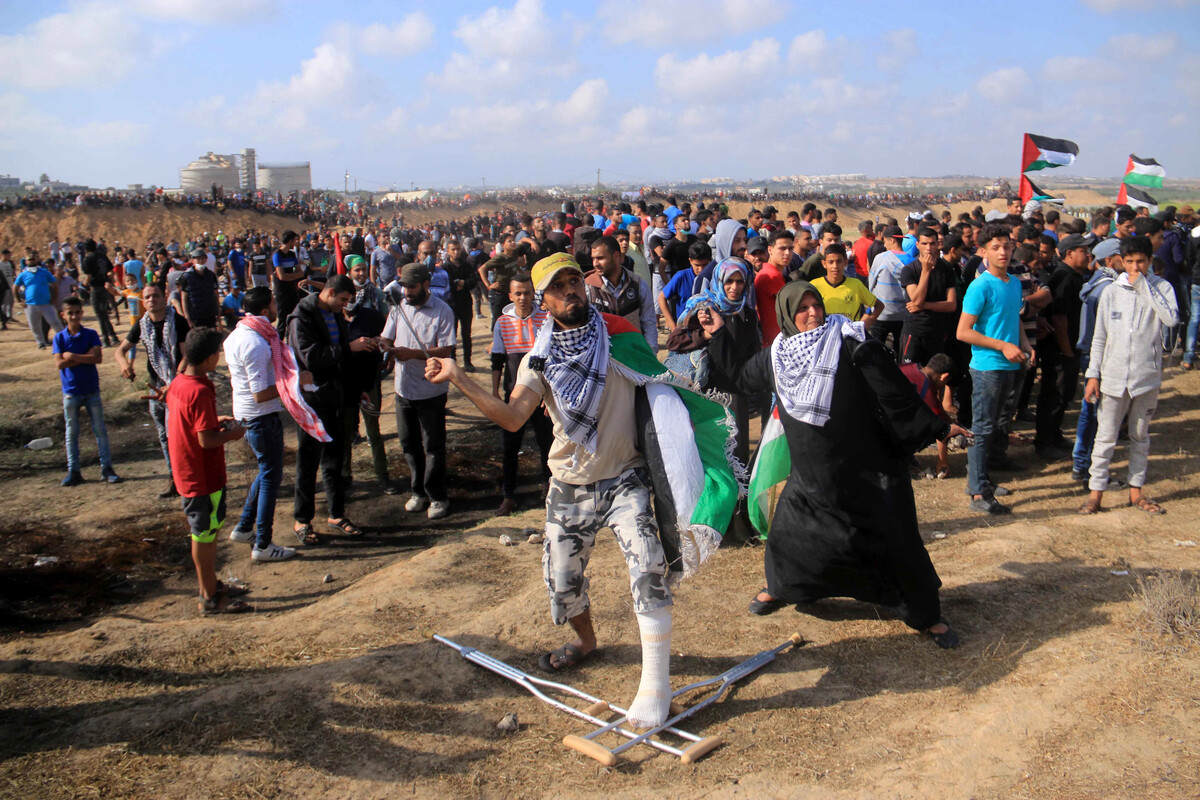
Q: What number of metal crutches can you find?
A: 2